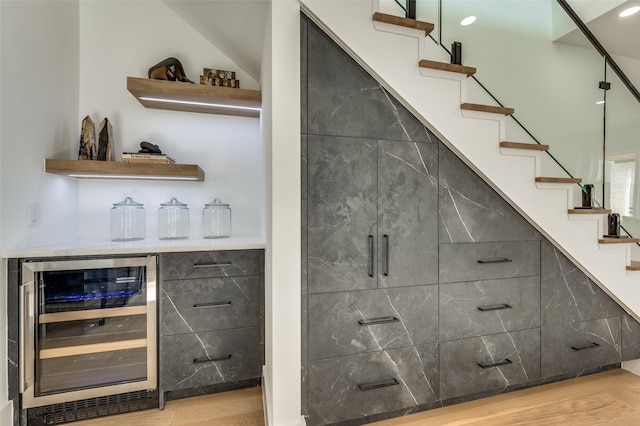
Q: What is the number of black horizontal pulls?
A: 9